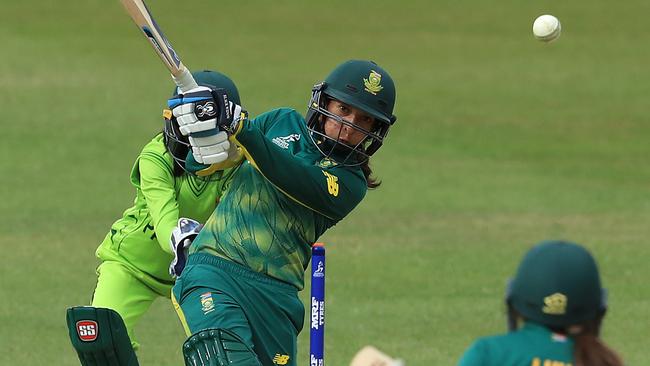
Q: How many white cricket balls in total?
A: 1